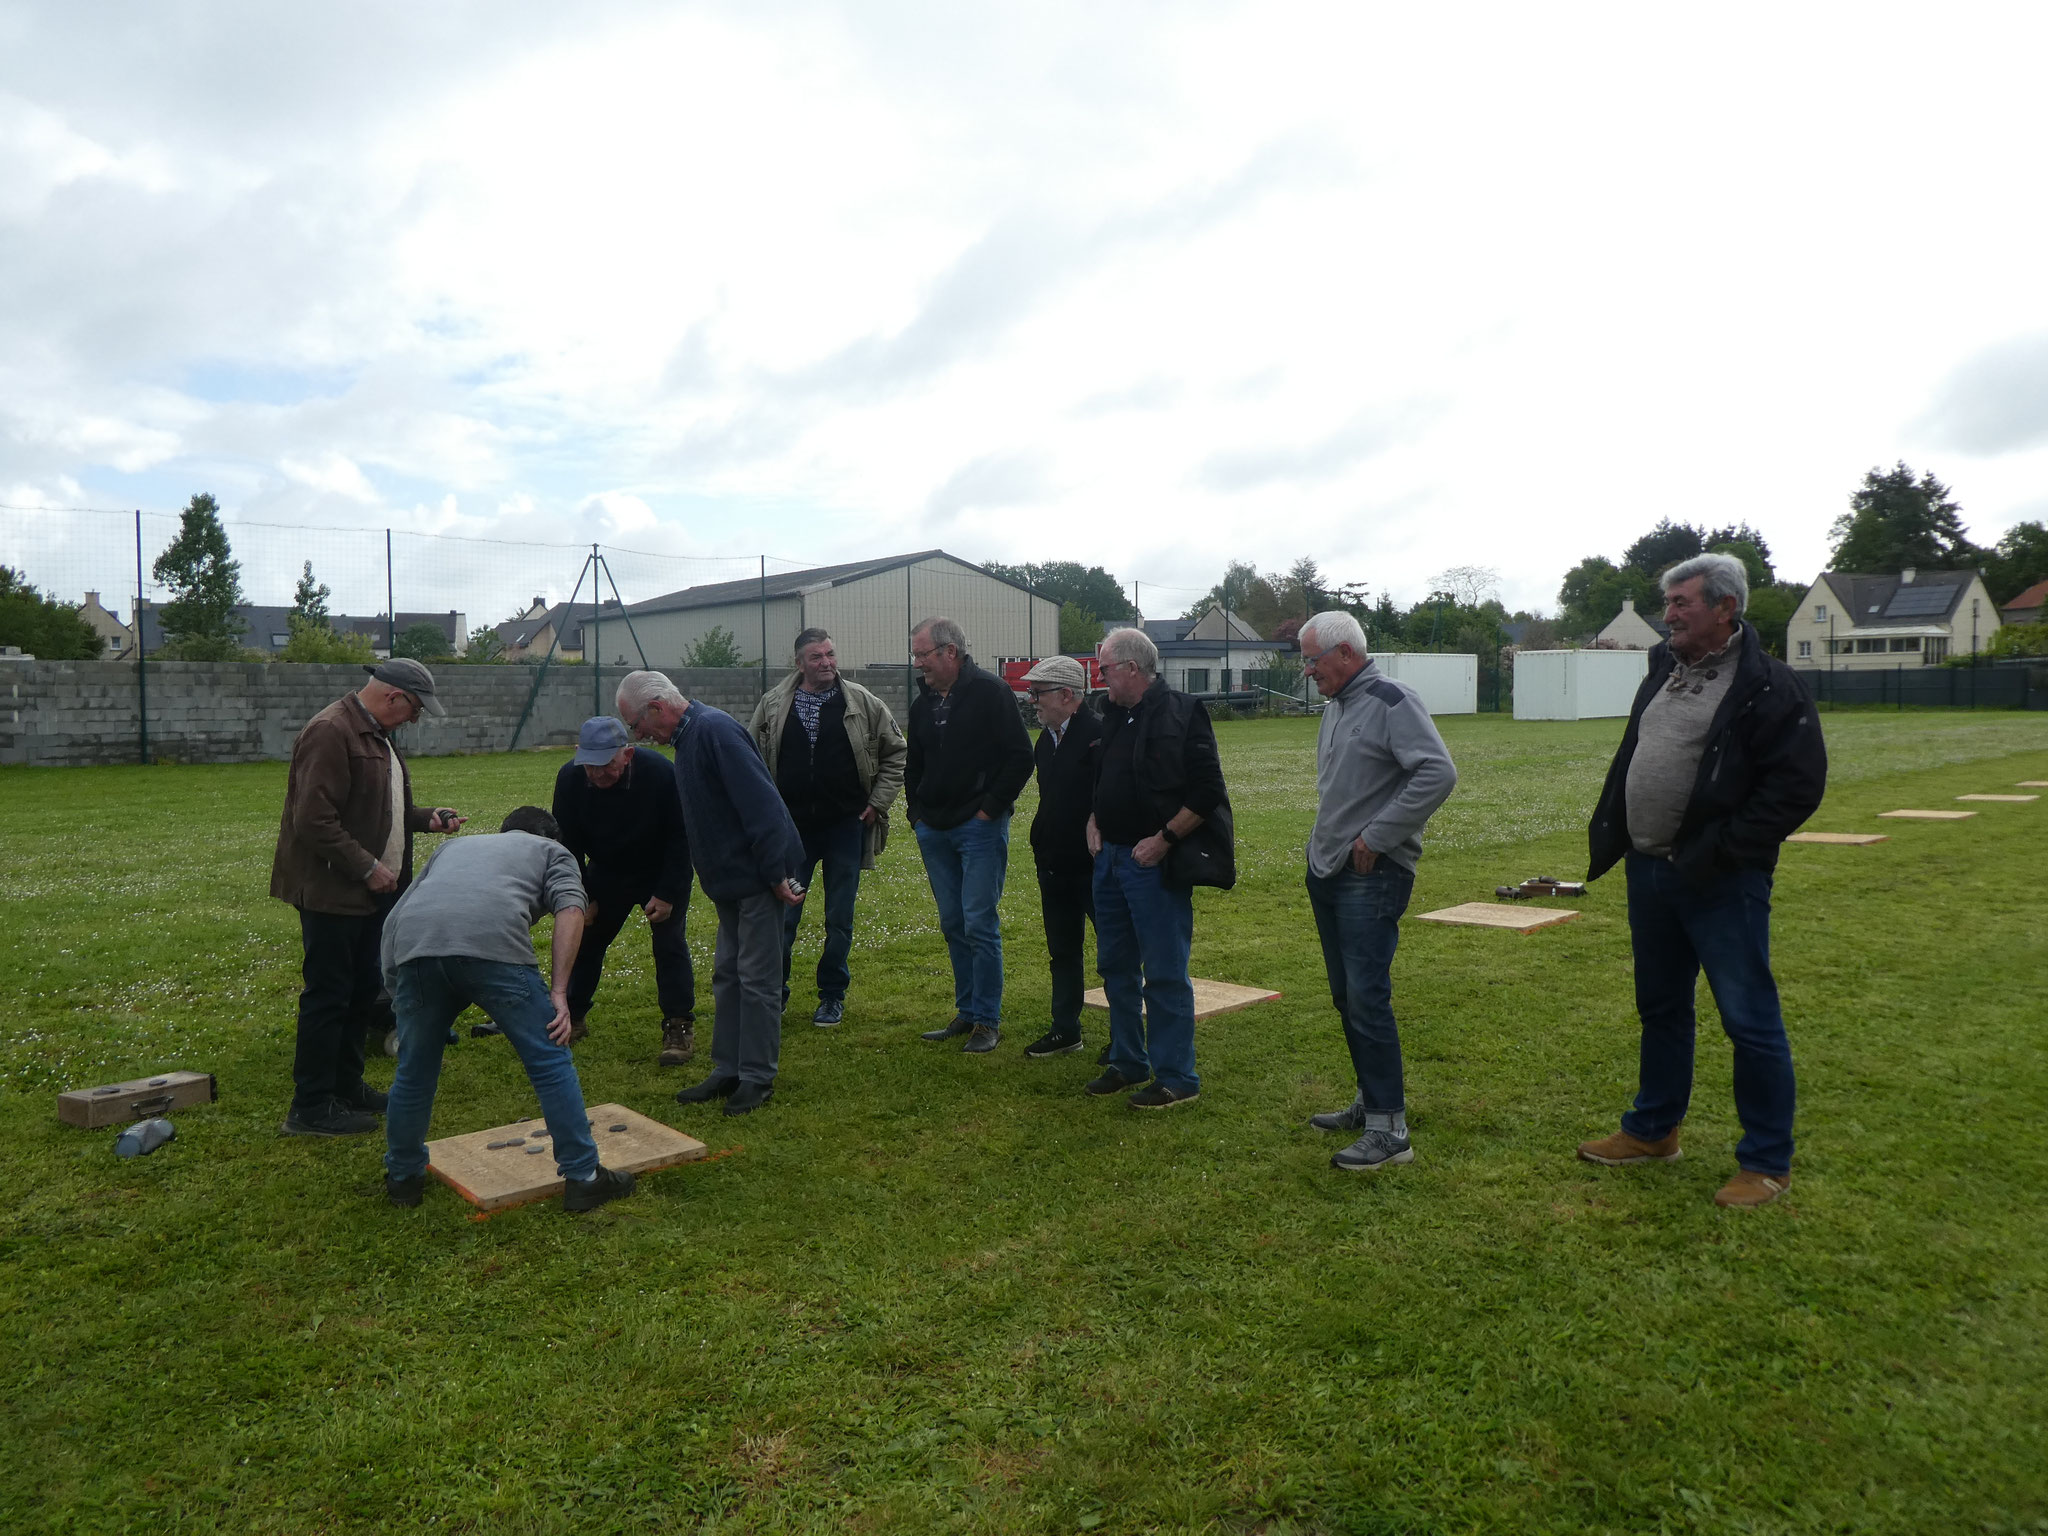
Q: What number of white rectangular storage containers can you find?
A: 2